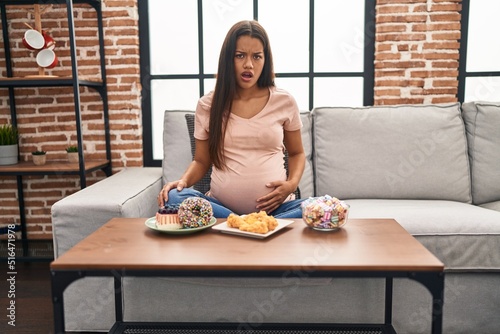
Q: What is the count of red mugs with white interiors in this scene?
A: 2